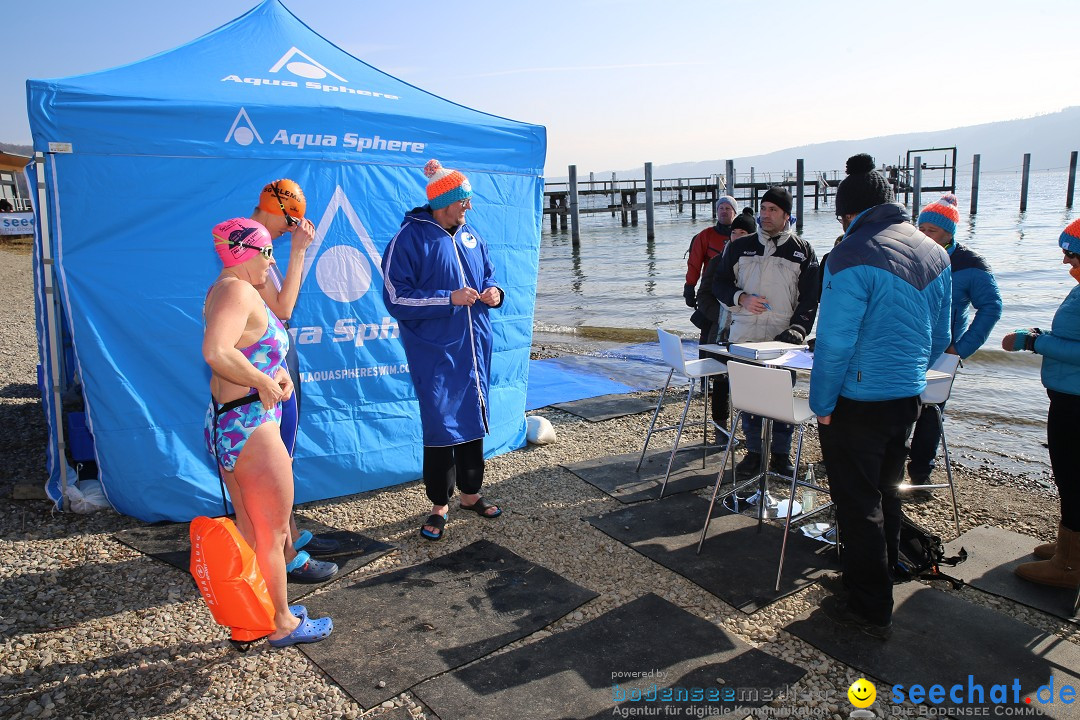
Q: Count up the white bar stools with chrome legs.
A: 3